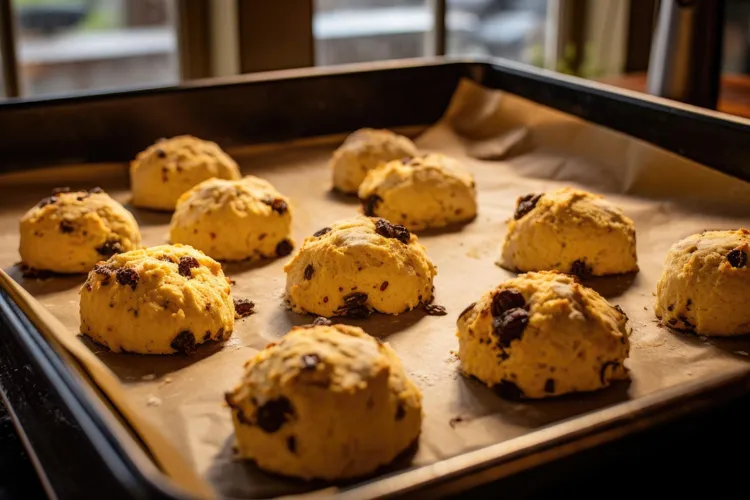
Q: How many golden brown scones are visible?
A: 11